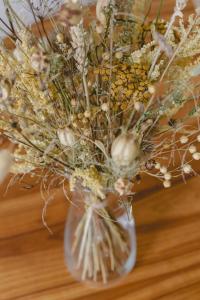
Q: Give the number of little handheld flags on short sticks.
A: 0